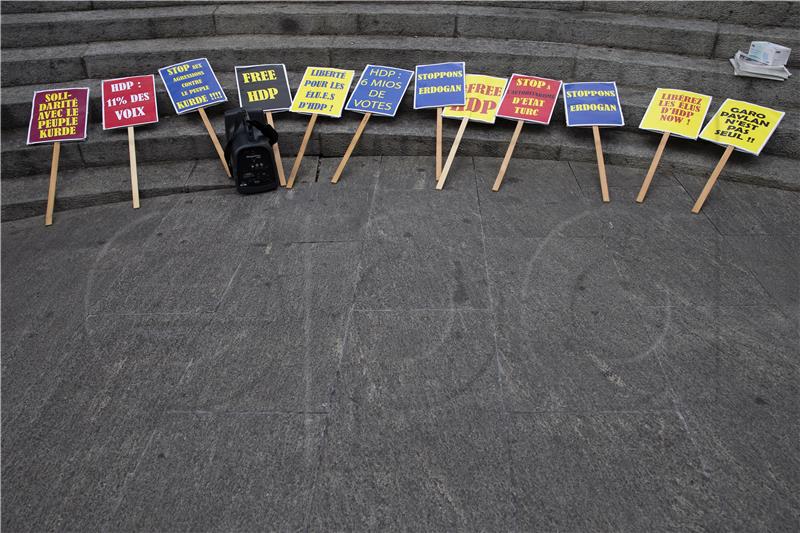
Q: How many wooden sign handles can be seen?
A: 12